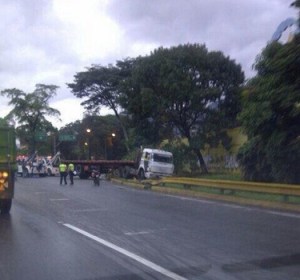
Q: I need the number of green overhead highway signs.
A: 2